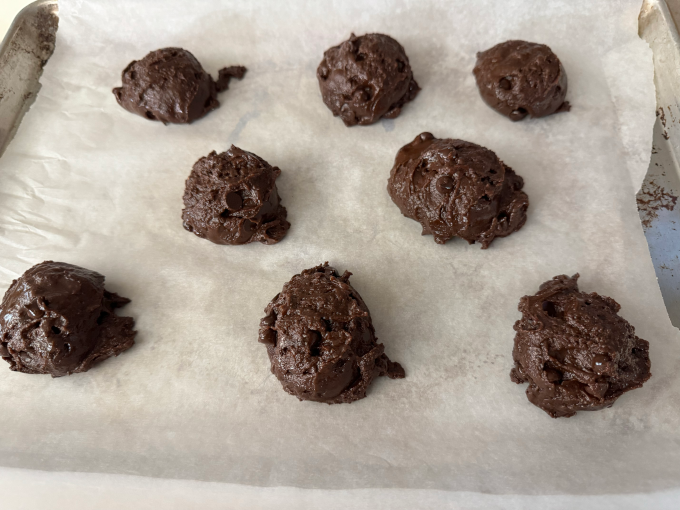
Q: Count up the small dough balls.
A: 8